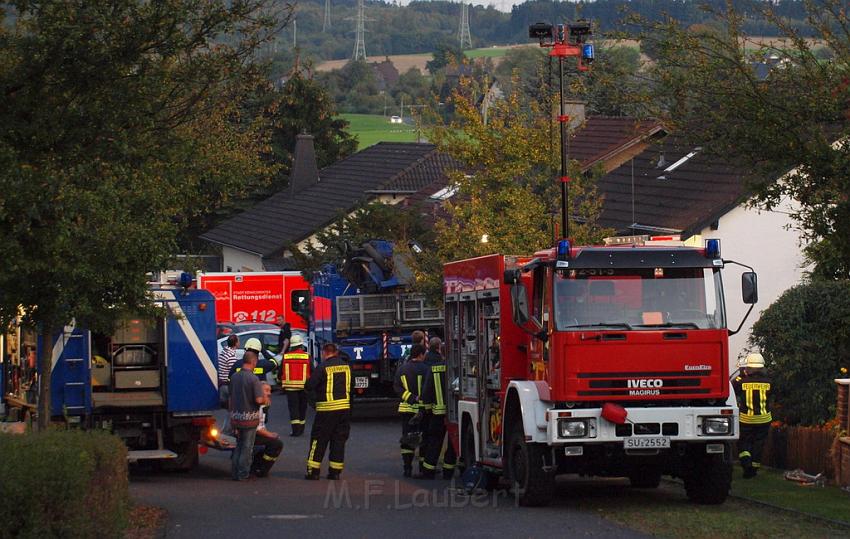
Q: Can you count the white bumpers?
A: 1